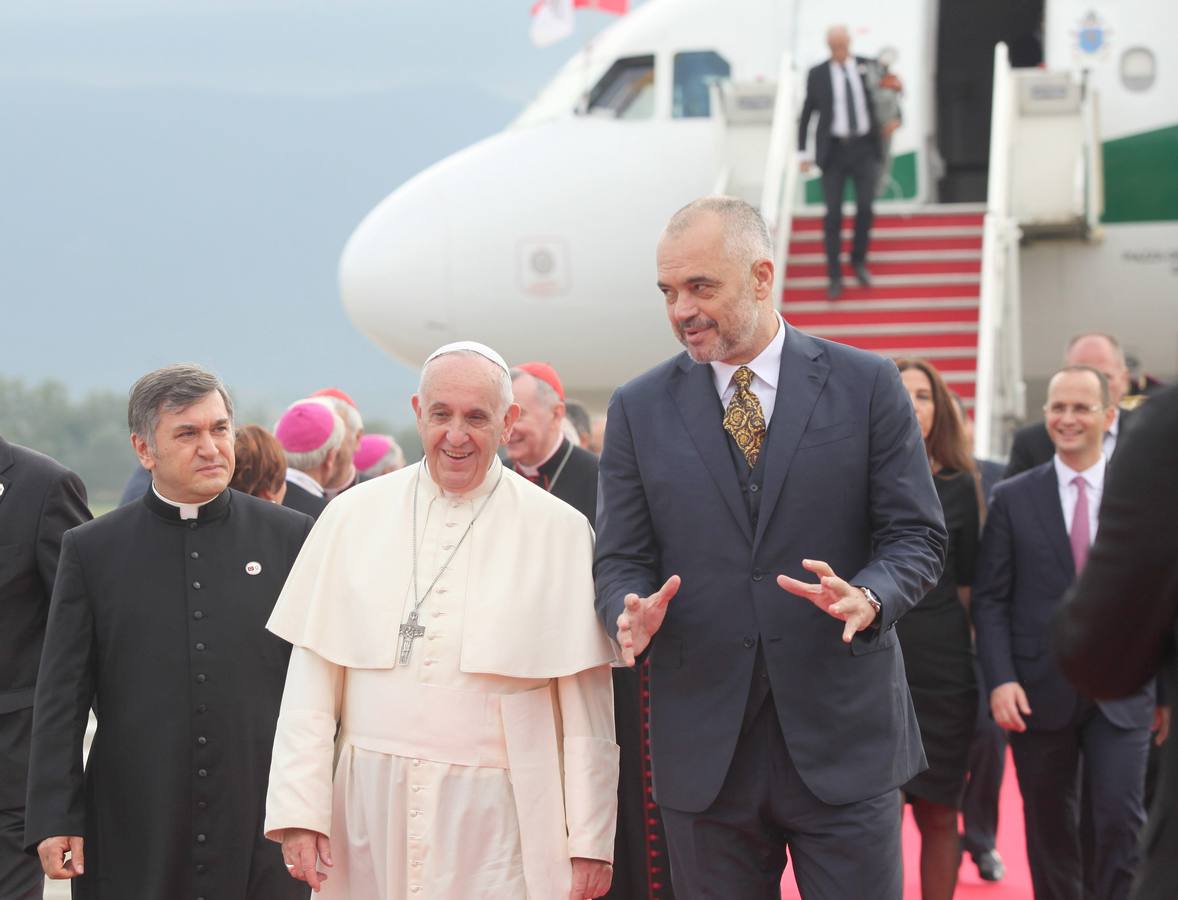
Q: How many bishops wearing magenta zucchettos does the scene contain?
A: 2